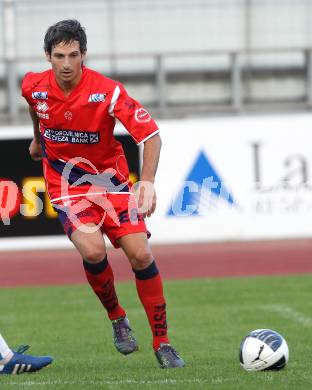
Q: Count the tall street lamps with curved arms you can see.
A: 0